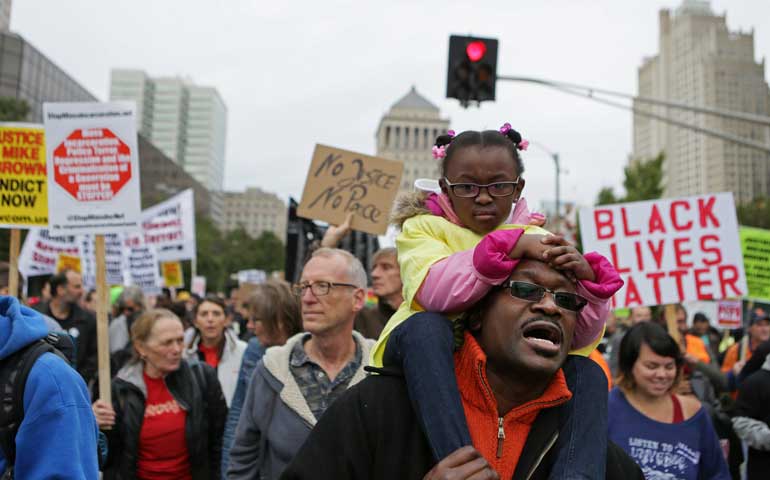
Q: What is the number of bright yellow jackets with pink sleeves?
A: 1